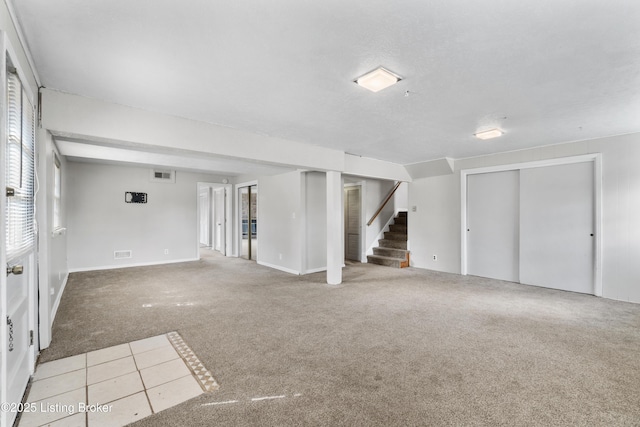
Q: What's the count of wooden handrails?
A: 1